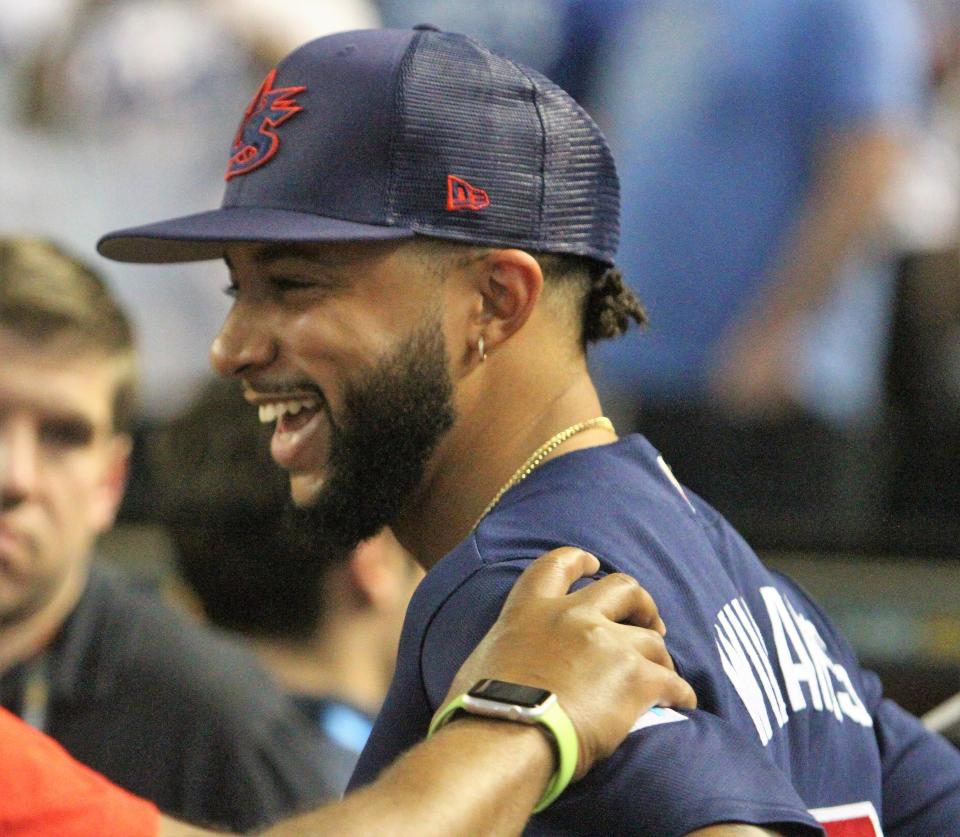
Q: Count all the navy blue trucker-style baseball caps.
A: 1